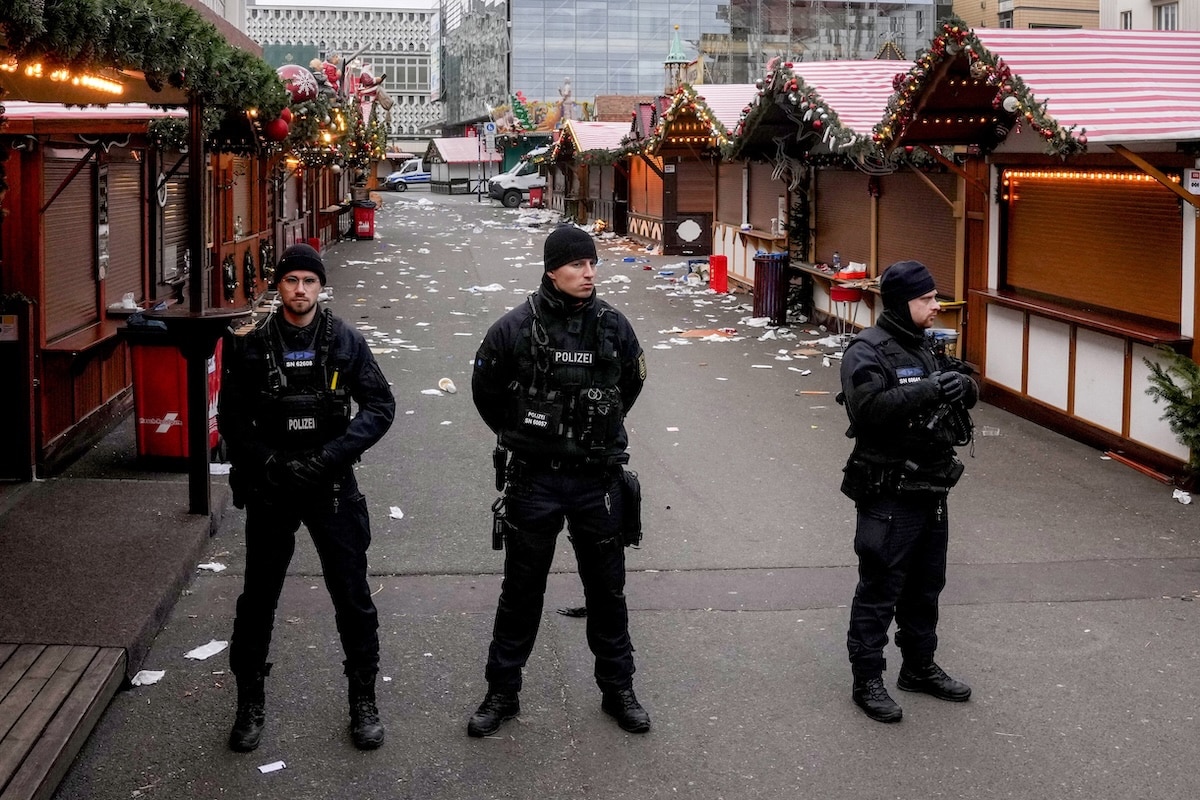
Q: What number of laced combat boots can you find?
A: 6